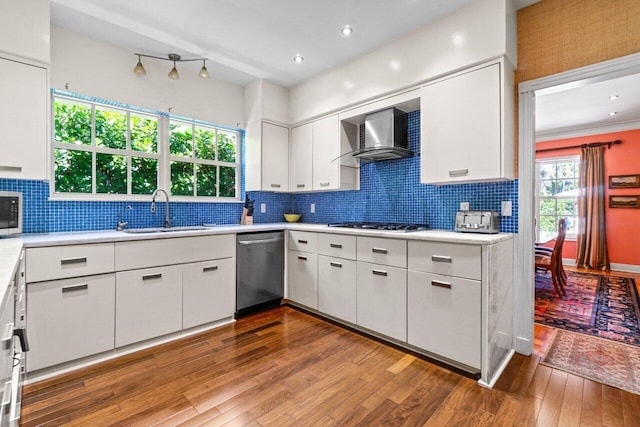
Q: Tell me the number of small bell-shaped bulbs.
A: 3